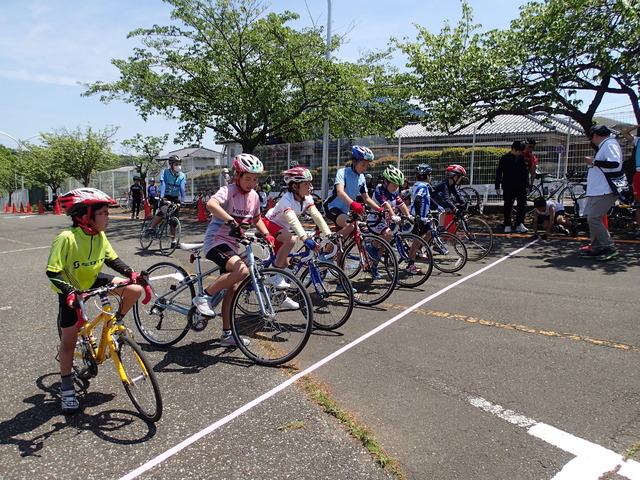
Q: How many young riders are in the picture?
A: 7